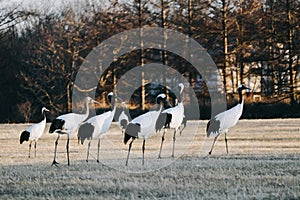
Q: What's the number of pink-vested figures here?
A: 0